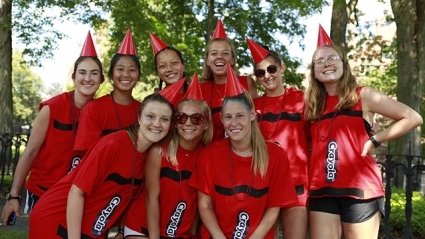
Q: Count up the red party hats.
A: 9